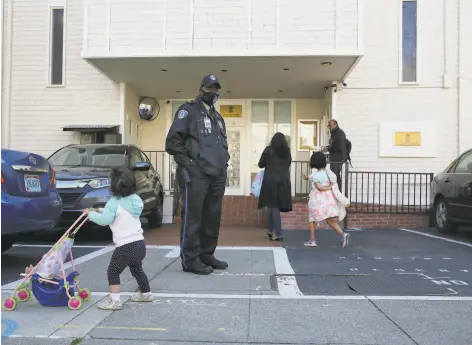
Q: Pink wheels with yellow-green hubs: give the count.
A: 4